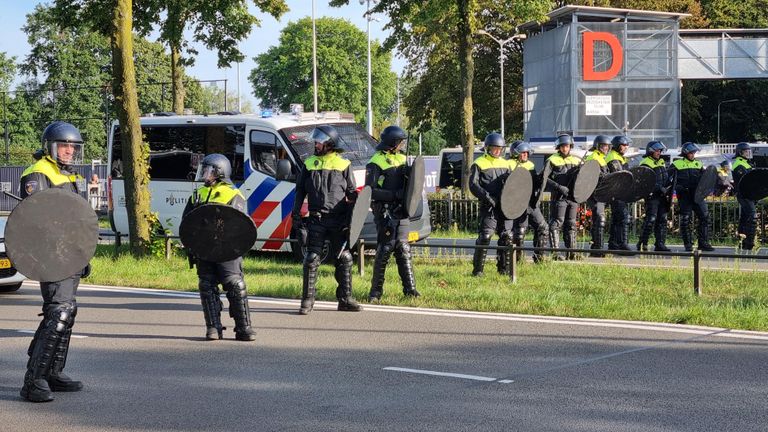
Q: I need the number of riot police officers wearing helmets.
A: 12